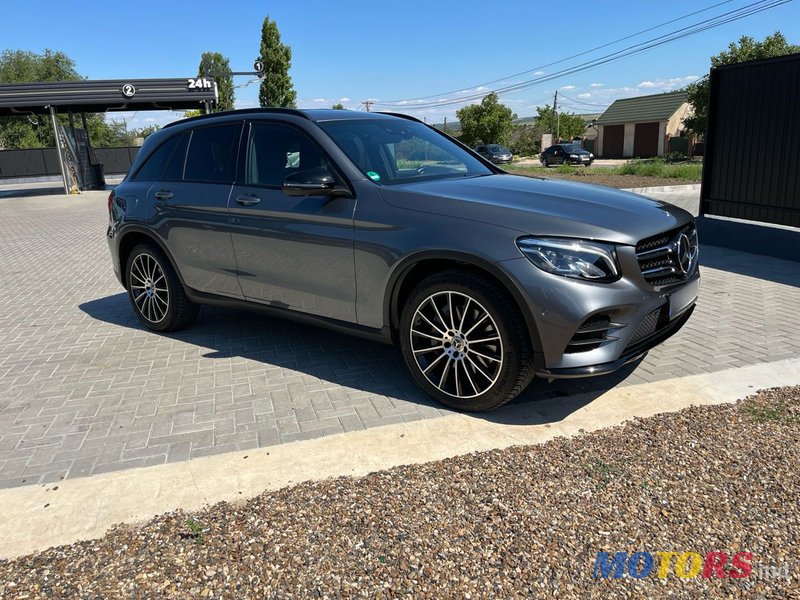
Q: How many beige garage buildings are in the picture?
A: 1